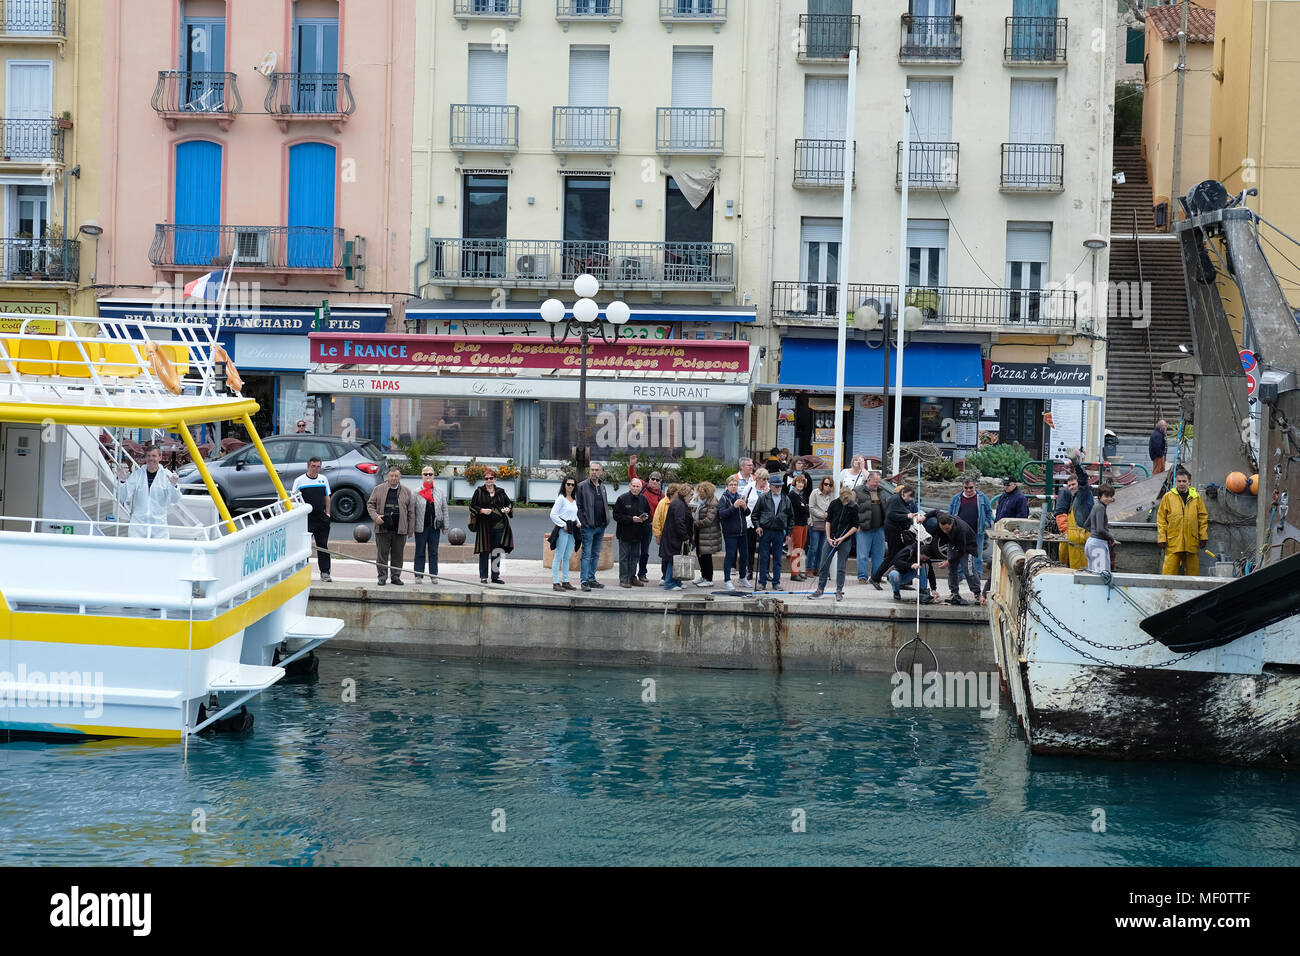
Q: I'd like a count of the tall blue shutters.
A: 2